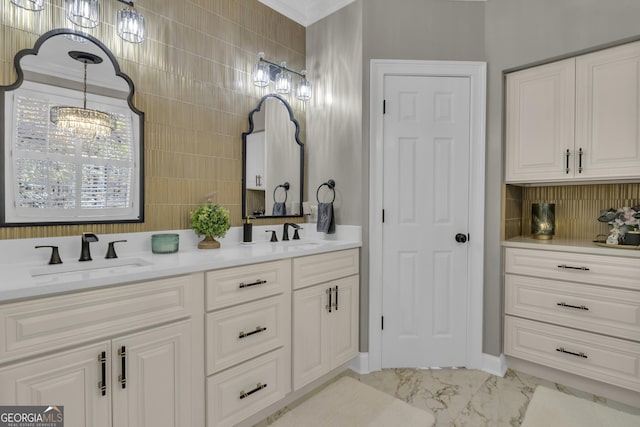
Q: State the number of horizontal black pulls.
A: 6